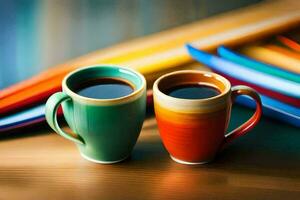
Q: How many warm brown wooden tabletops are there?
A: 1